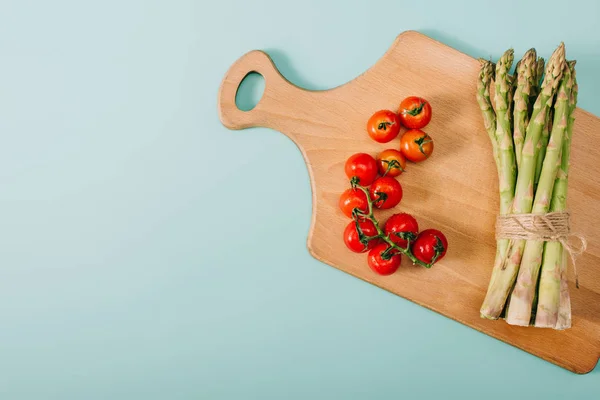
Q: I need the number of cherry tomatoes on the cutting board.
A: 11